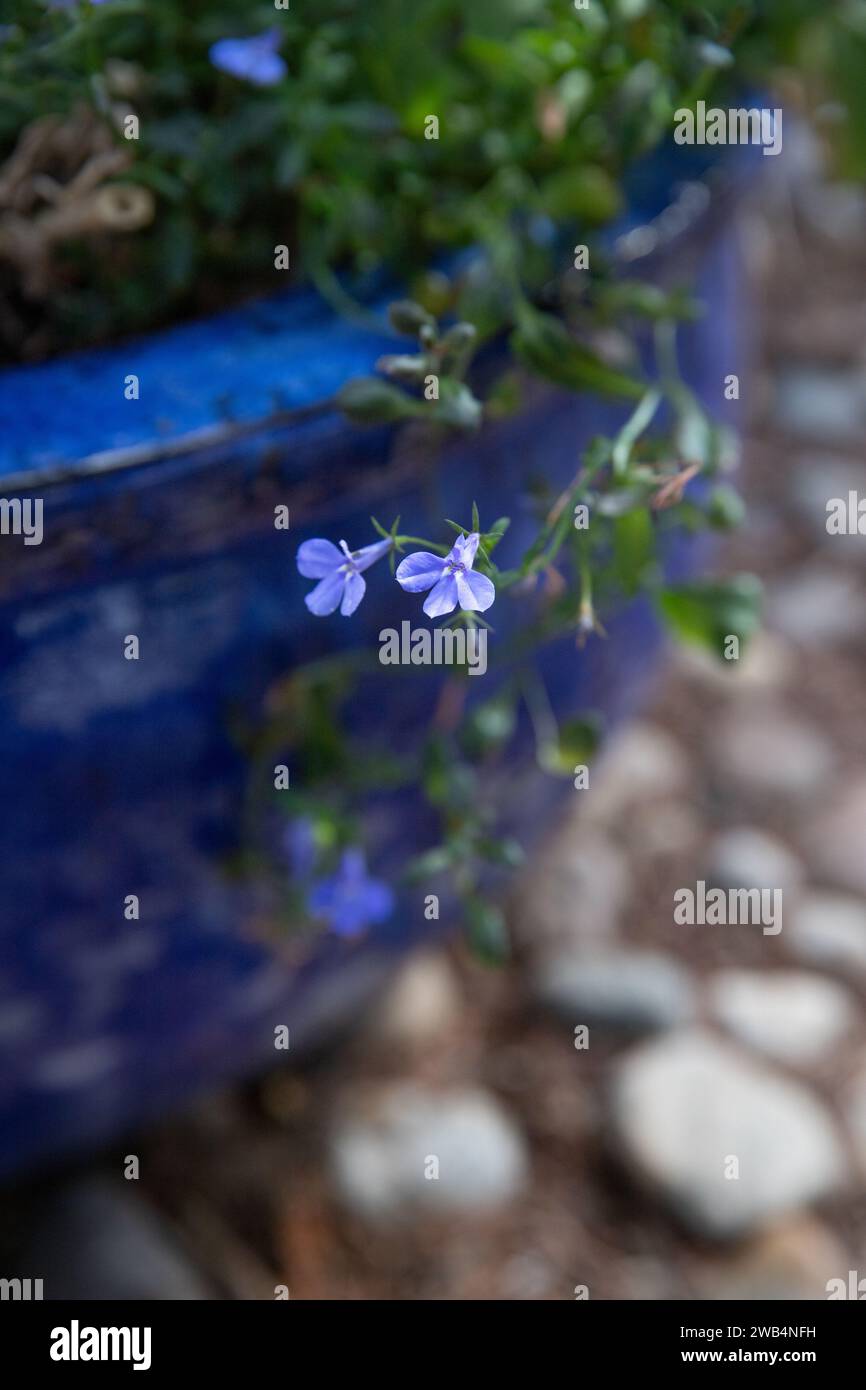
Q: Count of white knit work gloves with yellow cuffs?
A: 0